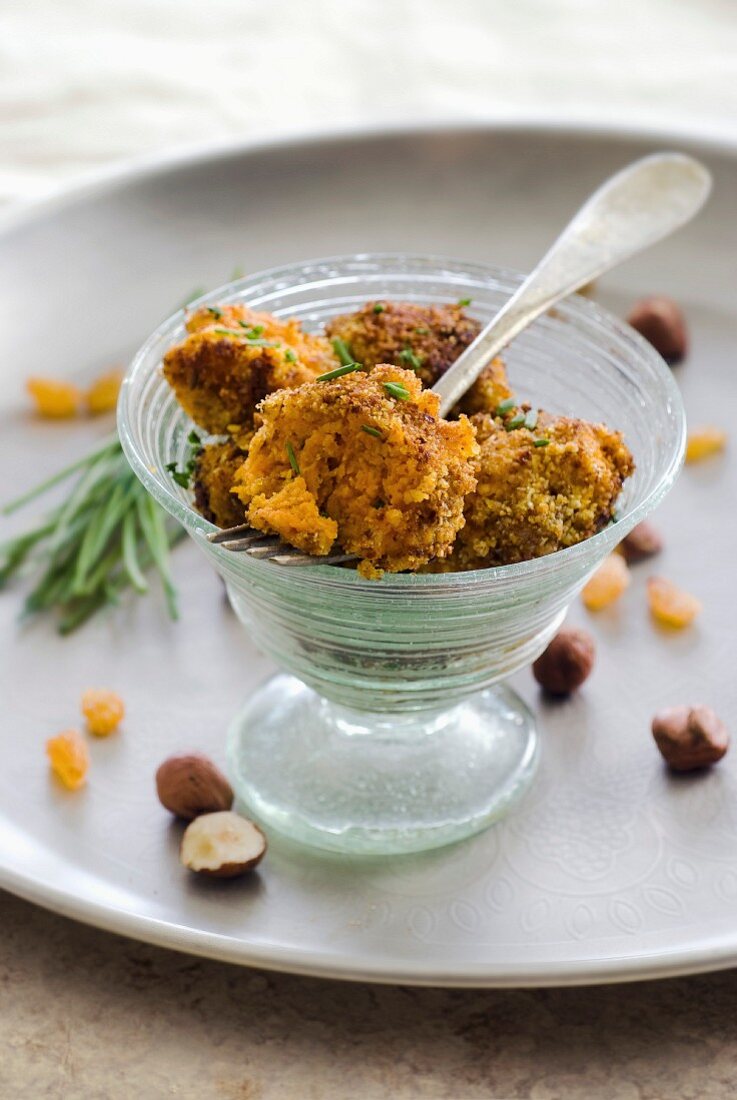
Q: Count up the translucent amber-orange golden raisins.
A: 7